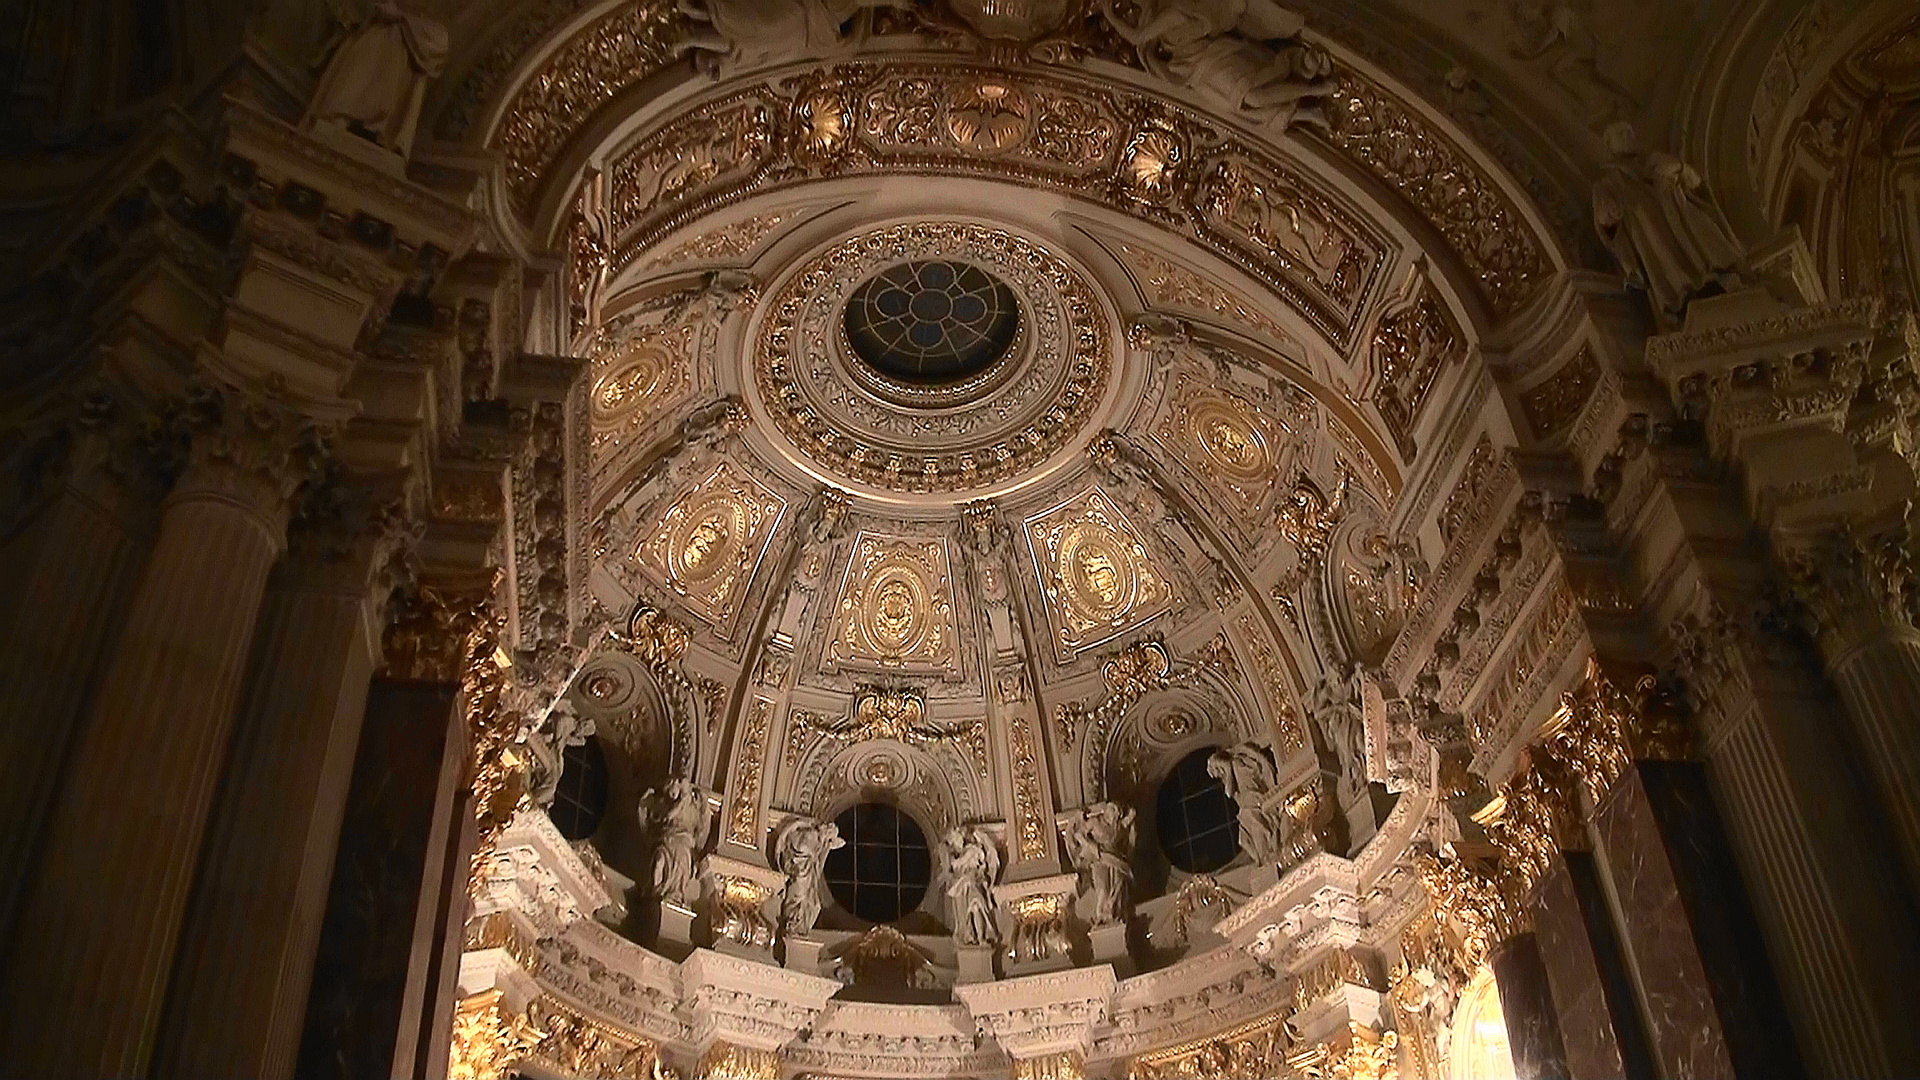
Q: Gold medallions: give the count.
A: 5